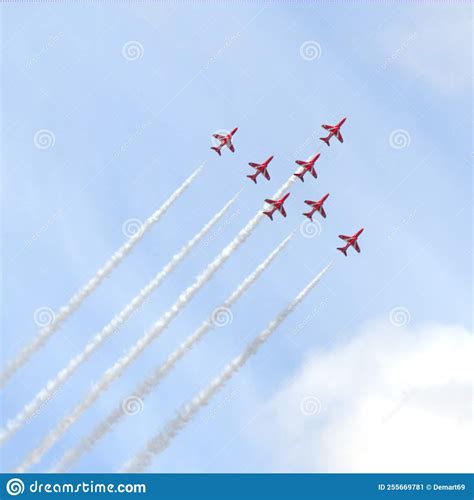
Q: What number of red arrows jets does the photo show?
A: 7